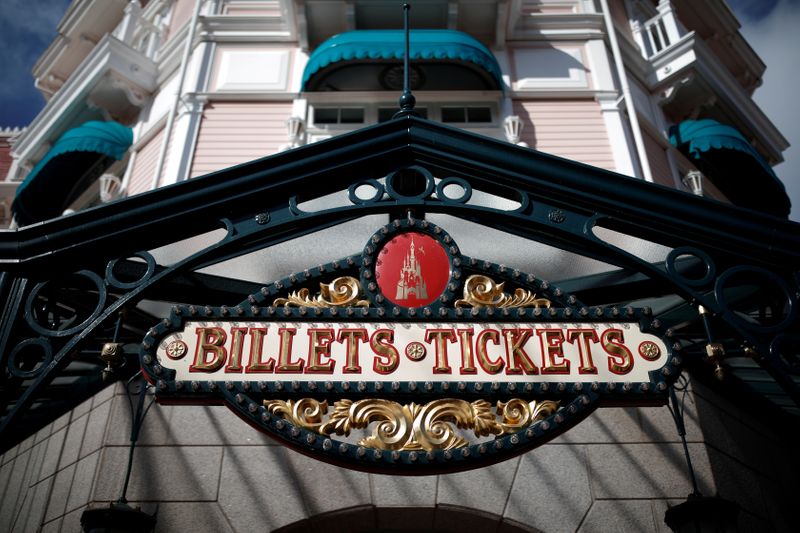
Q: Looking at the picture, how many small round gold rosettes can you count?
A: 3